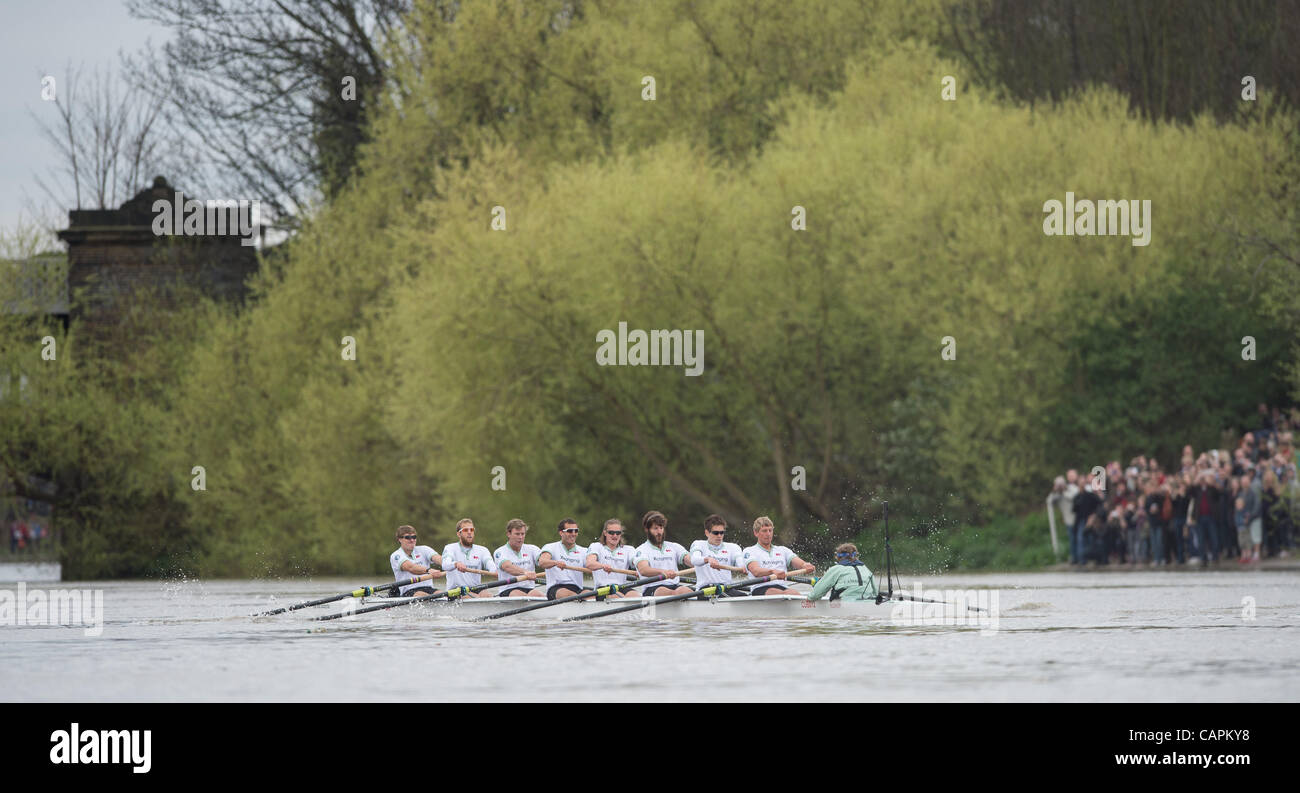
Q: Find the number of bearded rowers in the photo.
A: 2